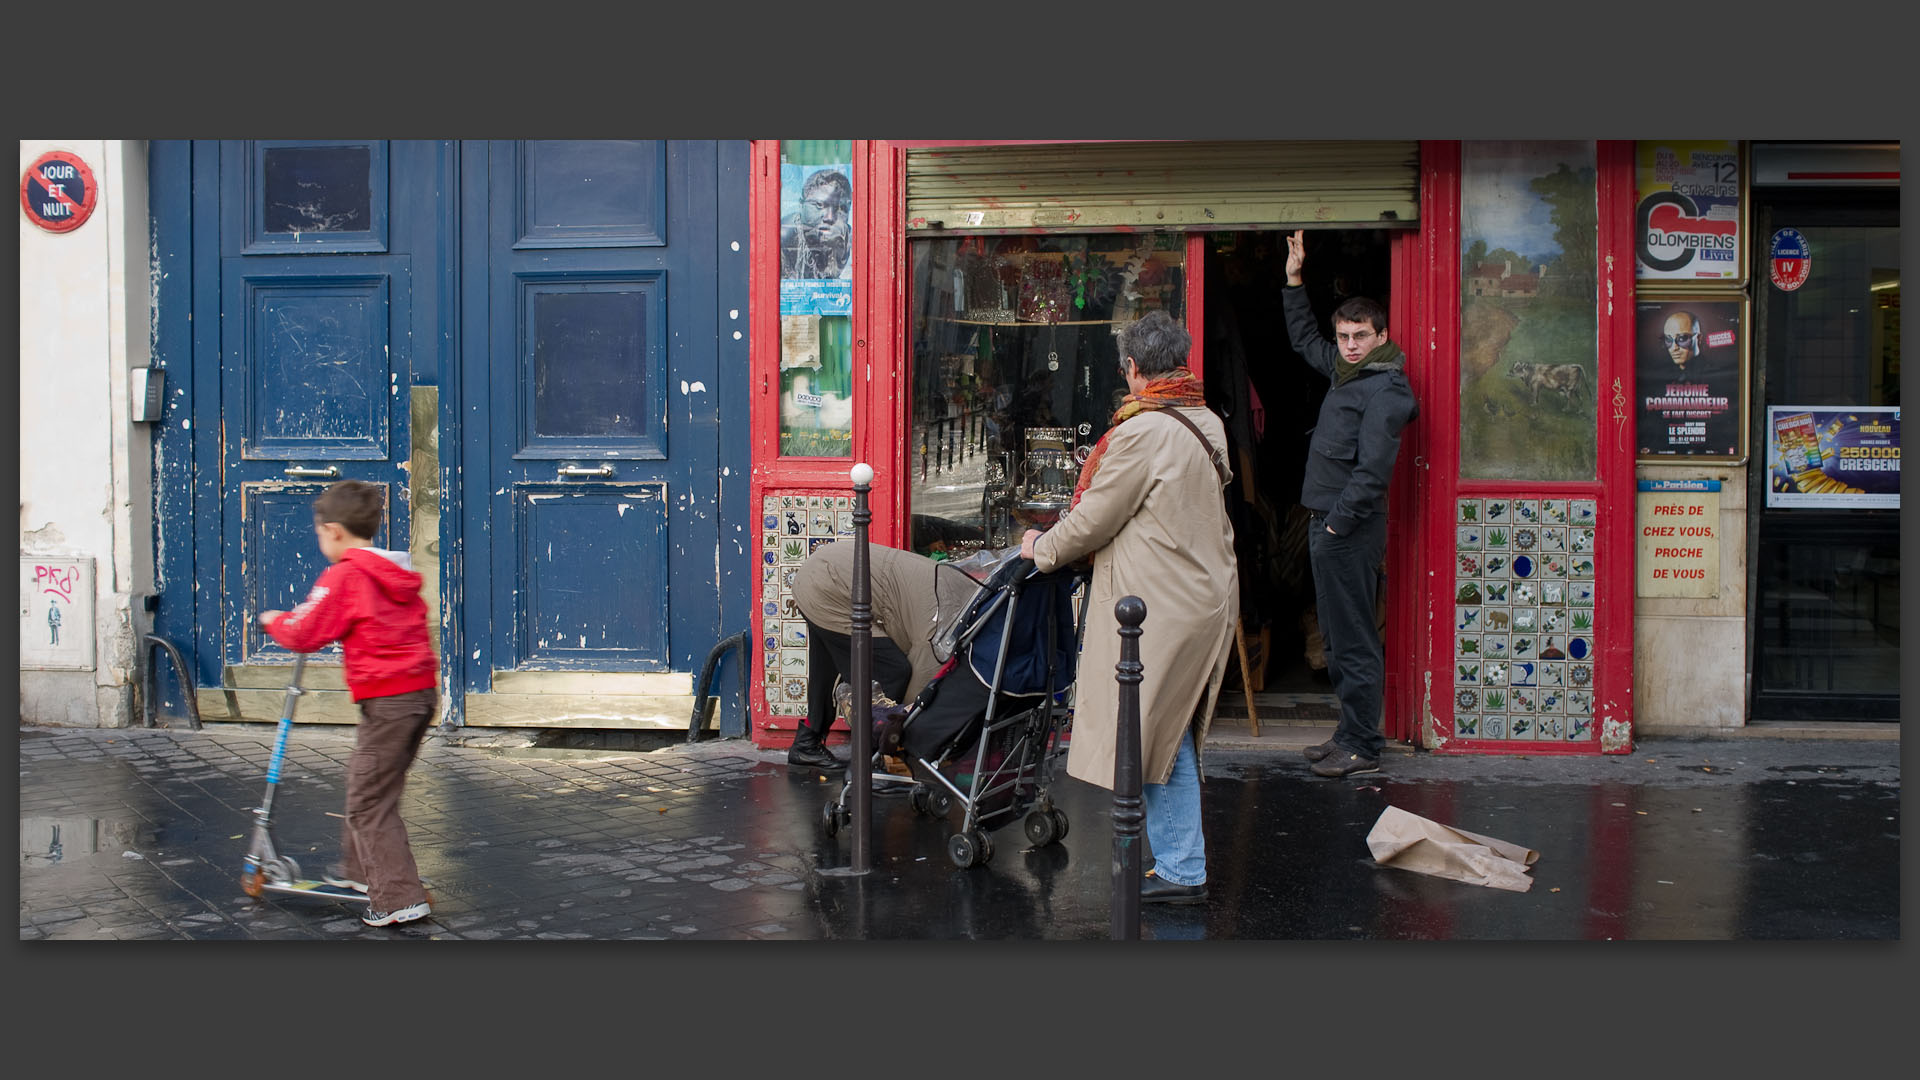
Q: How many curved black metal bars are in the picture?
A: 2